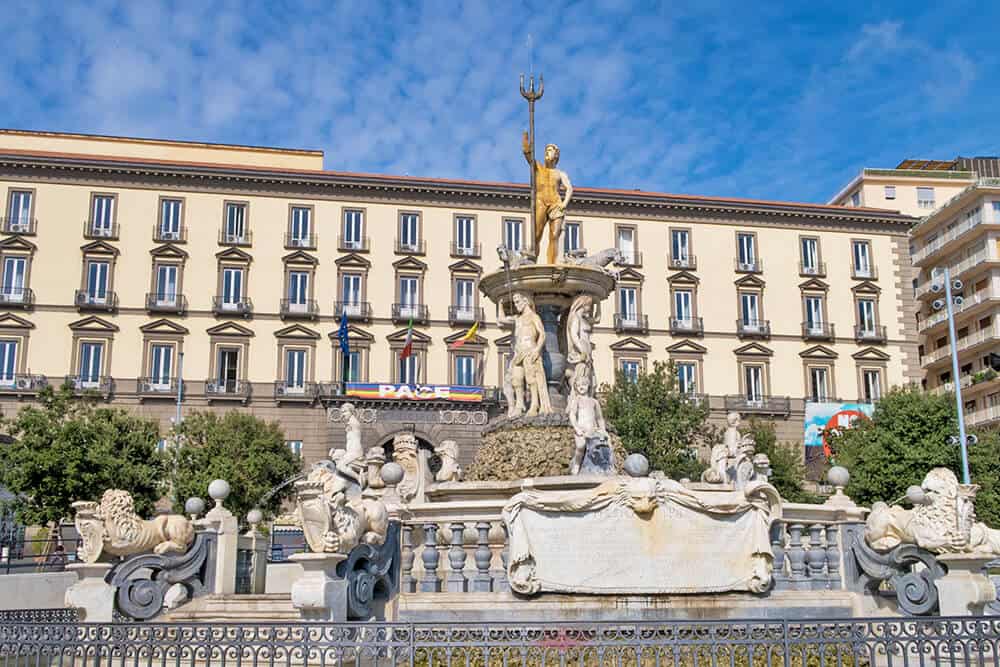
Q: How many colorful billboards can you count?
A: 2